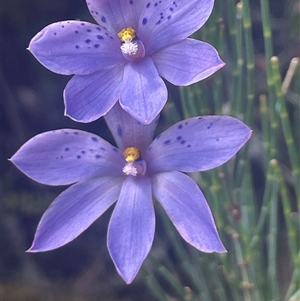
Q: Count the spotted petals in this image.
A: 6